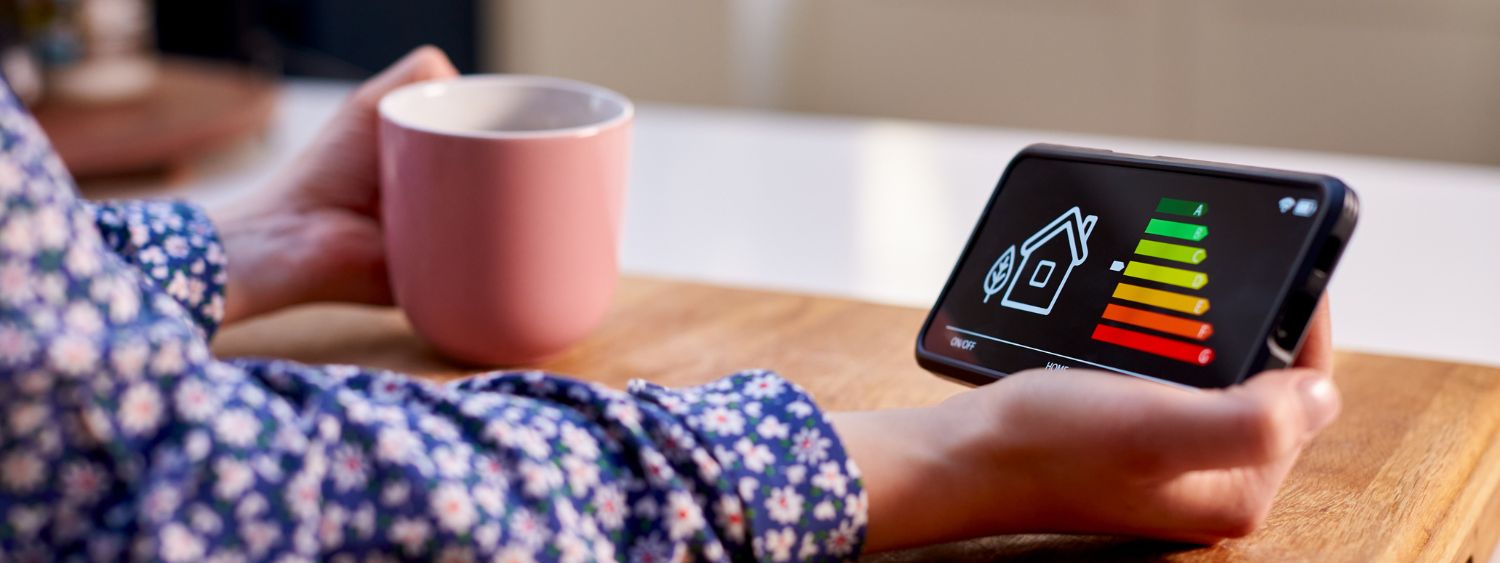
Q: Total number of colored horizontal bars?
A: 7